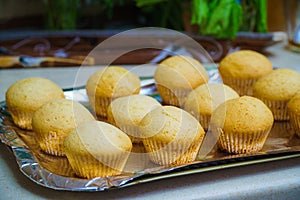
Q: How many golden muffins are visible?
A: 12